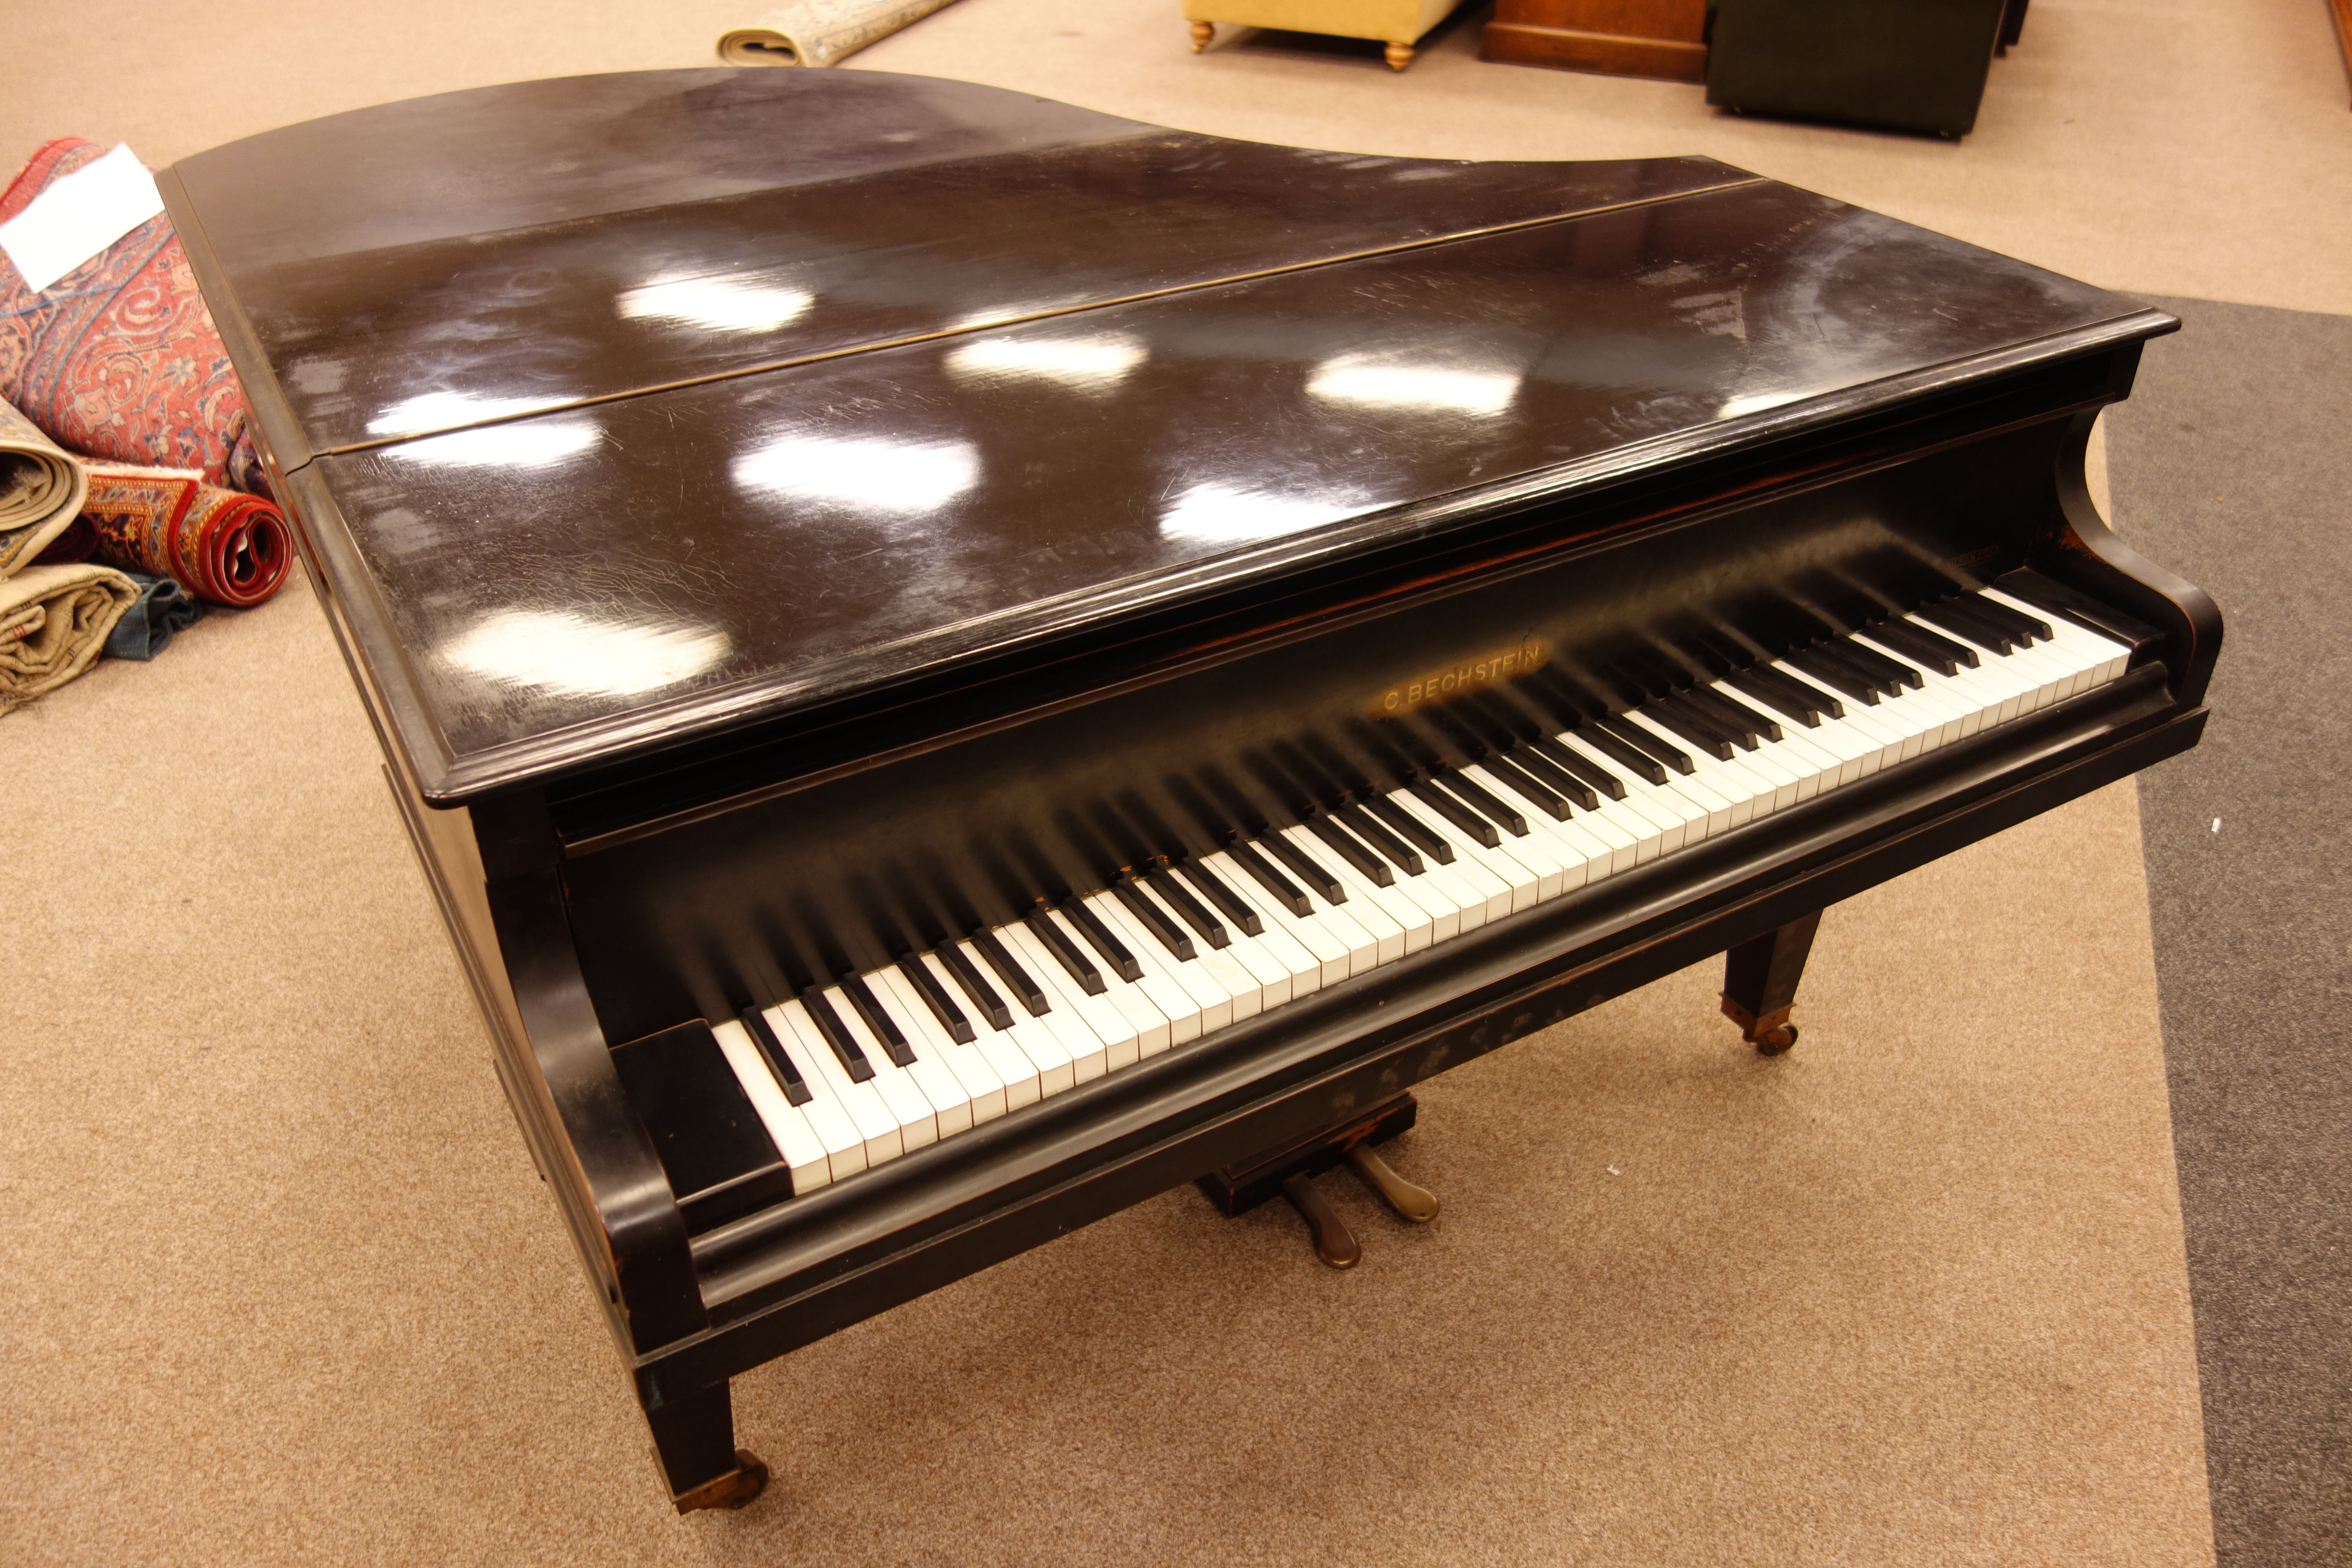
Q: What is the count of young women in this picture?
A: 0